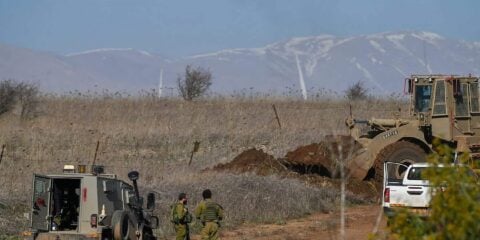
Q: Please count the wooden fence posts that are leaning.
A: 4